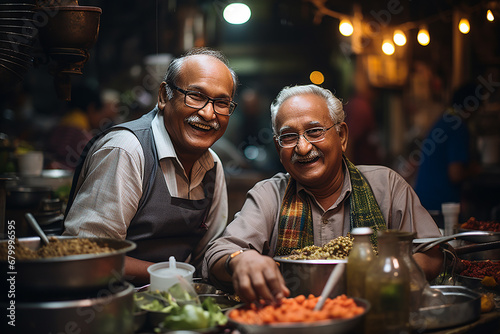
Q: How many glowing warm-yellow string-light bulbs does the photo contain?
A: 6